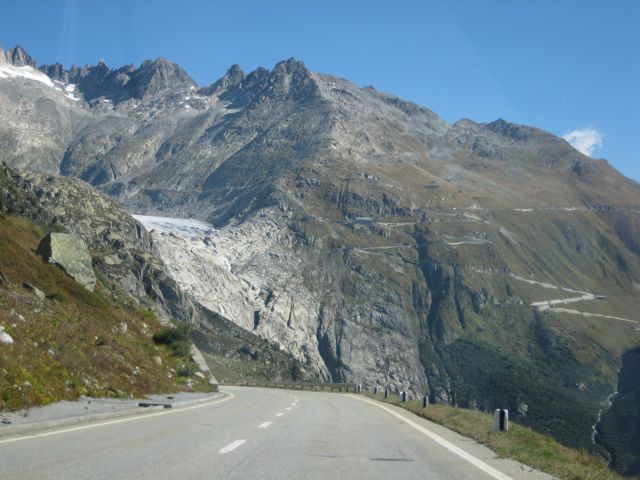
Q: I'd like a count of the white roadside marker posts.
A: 6